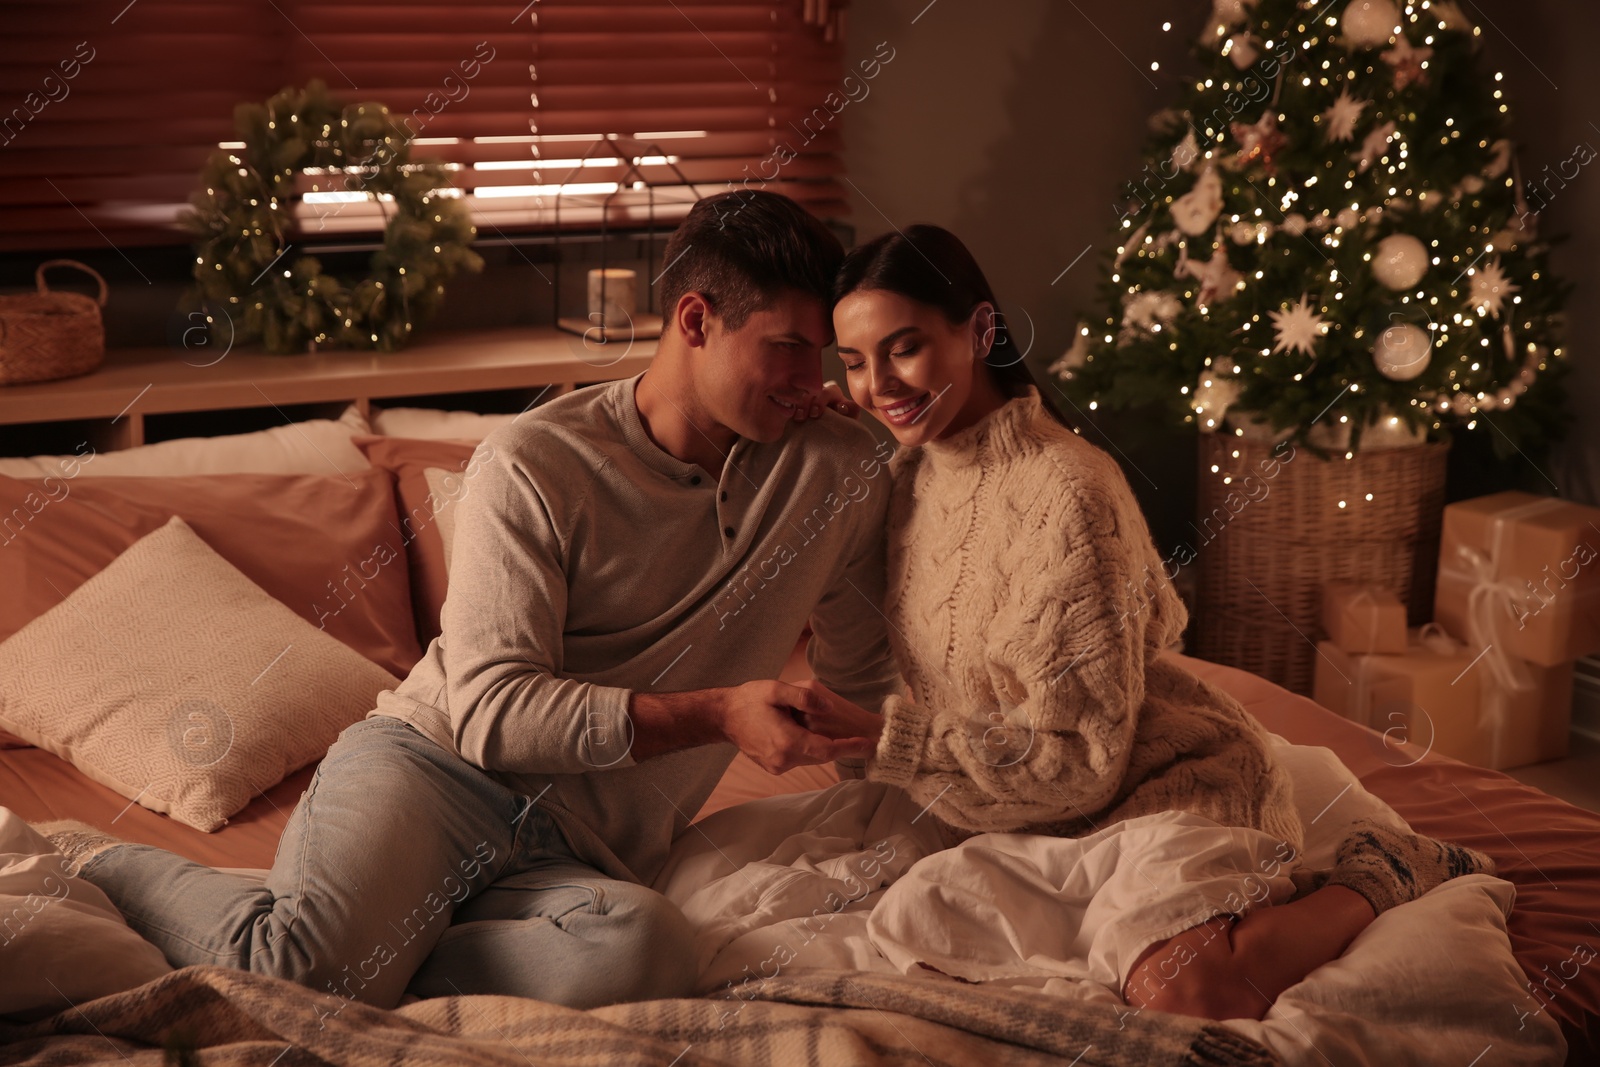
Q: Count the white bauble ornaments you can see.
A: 3